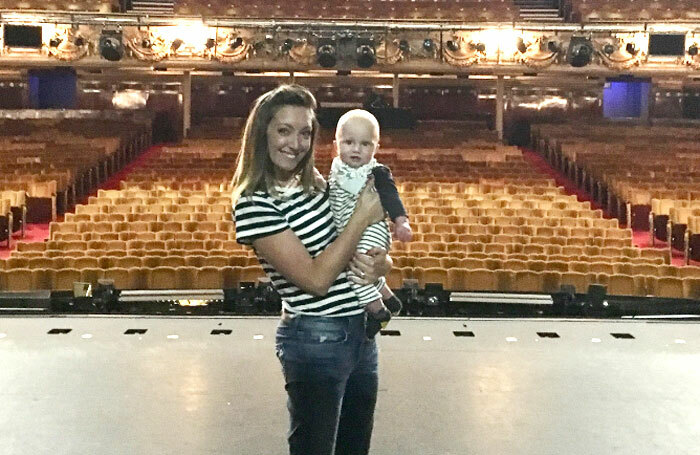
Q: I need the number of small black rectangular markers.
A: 7